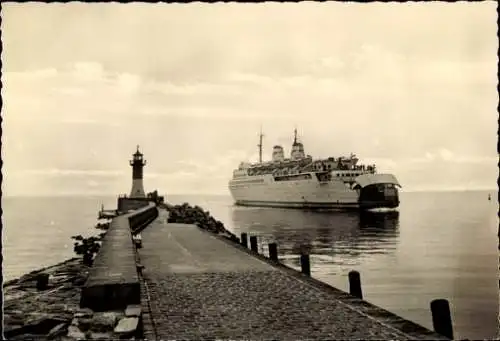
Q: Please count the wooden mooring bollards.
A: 6